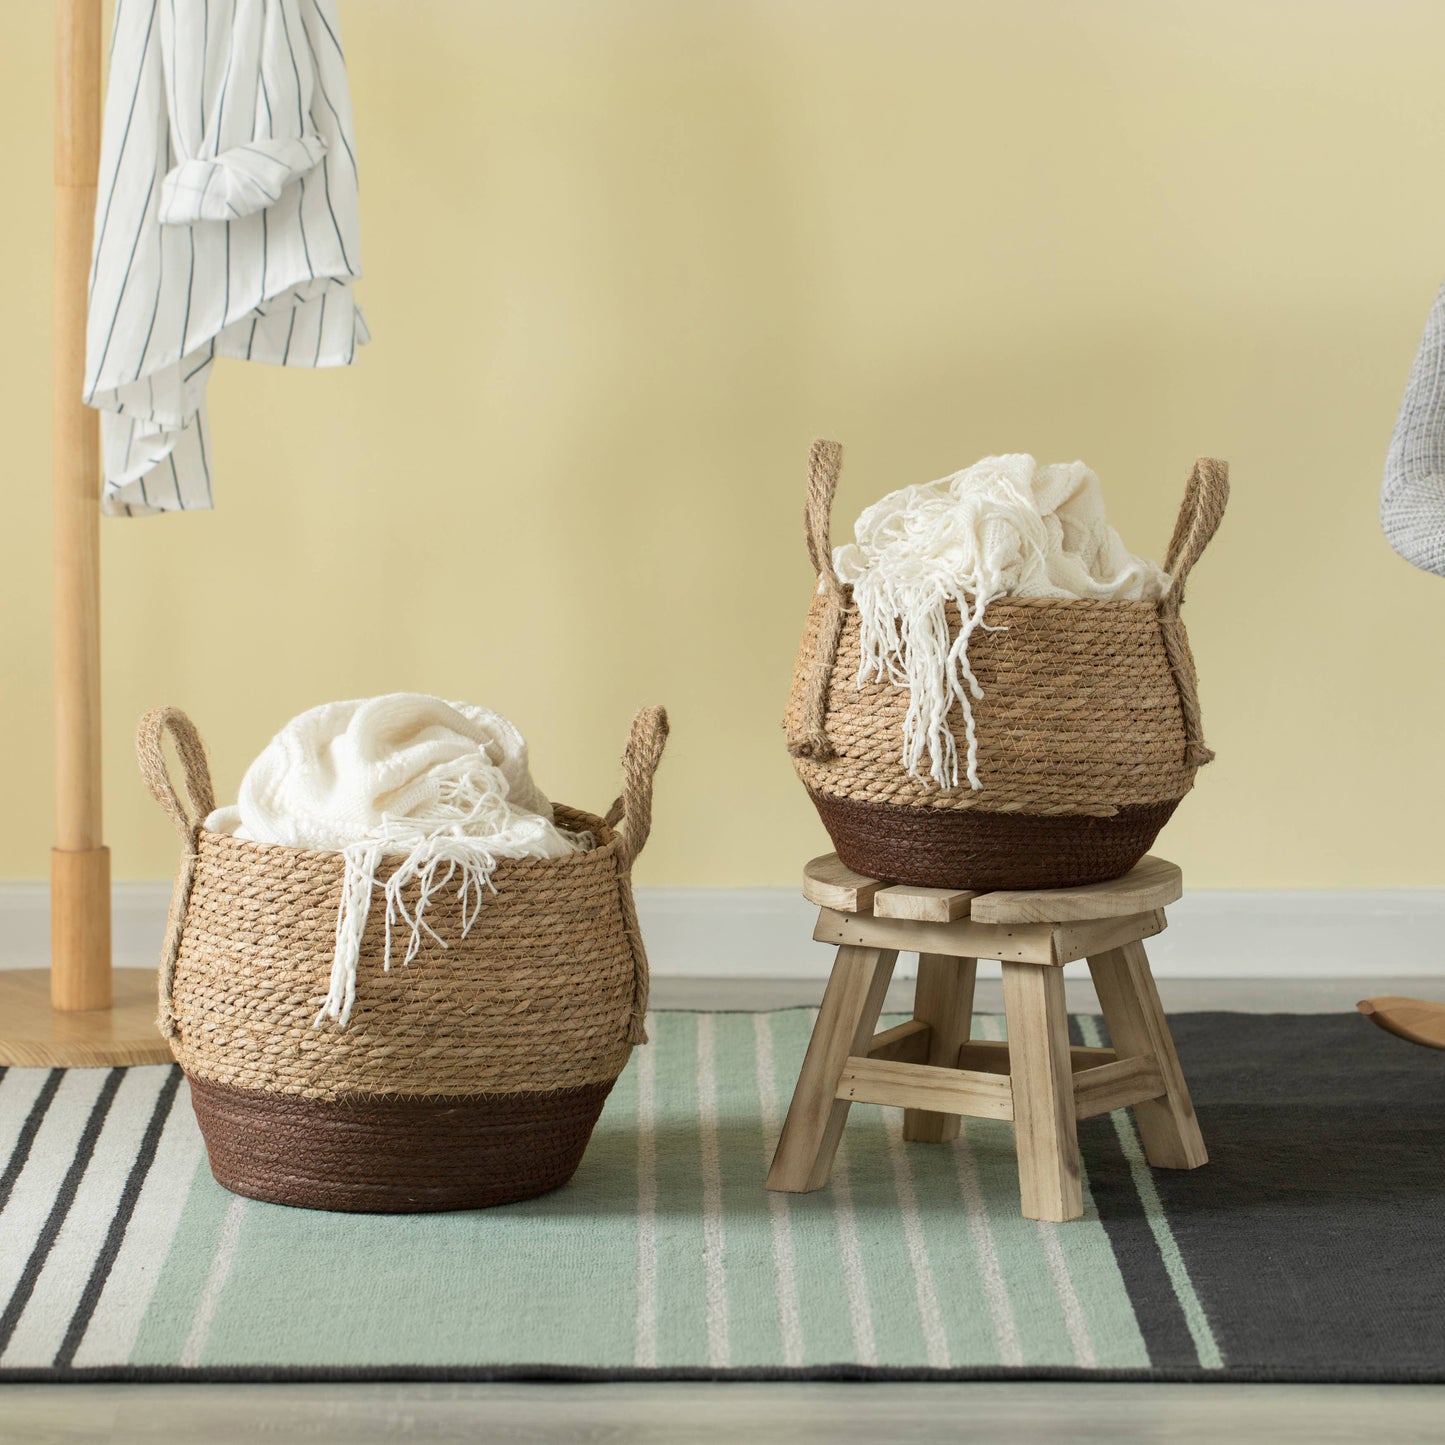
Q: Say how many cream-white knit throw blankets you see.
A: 2